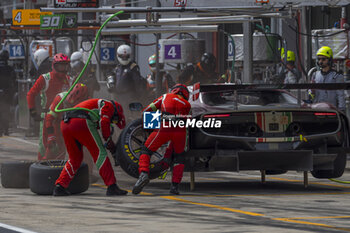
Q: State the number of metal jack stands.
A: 3